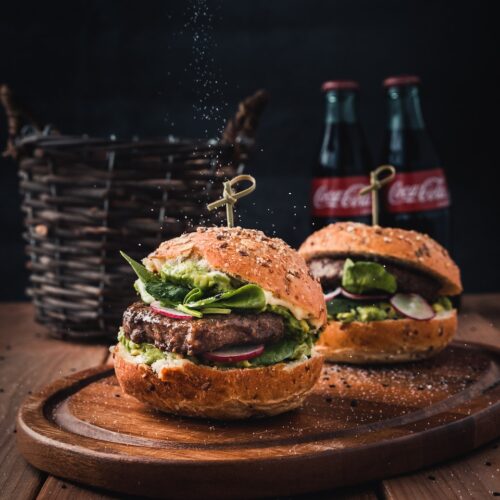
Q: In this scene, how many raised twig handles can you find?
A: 2